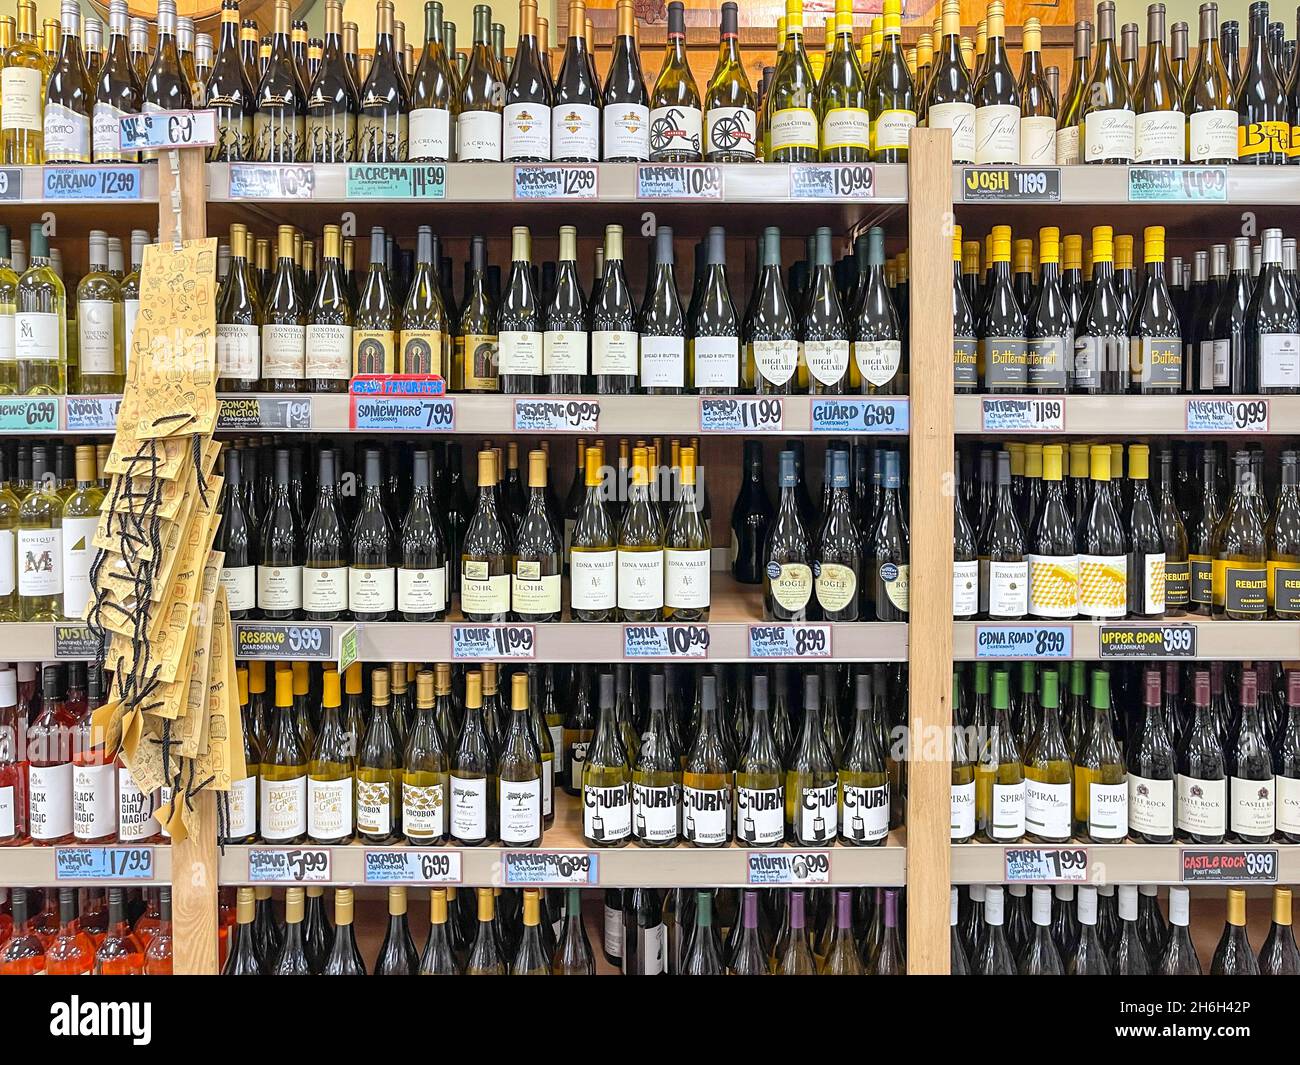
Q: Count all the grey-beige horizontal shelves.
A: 12